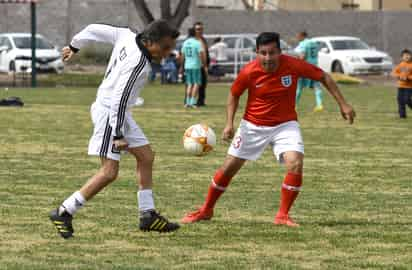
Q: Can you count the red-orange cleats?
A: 2